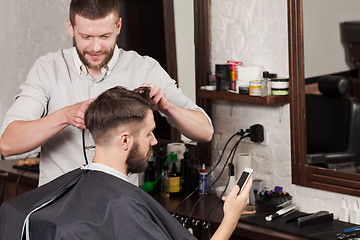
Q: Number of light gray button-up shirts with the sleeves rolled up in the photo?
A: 1